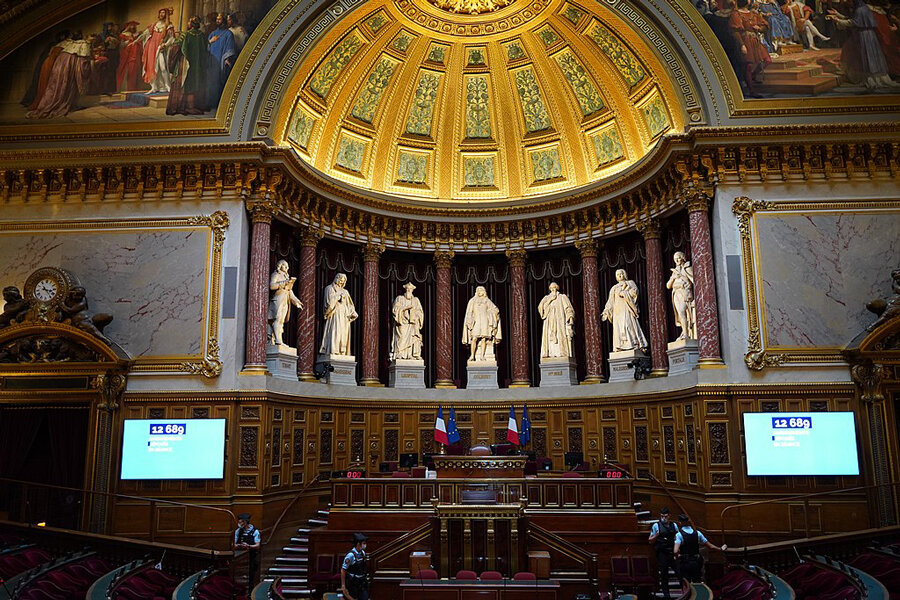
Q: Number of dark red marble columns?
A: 8